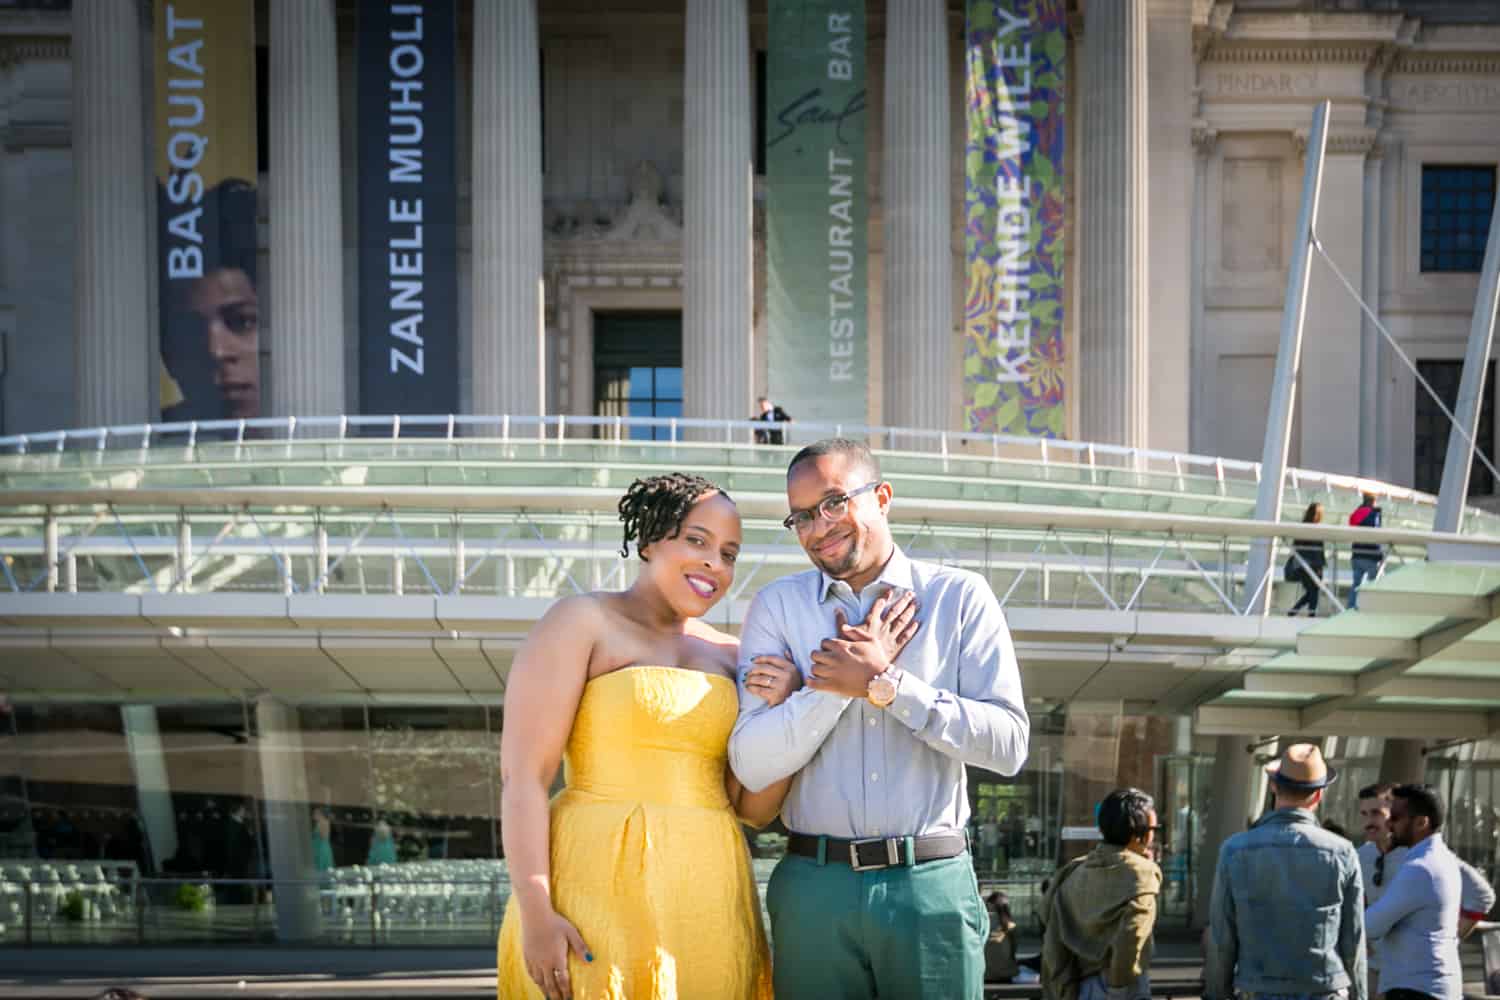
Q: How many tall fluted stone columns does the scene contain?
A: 6